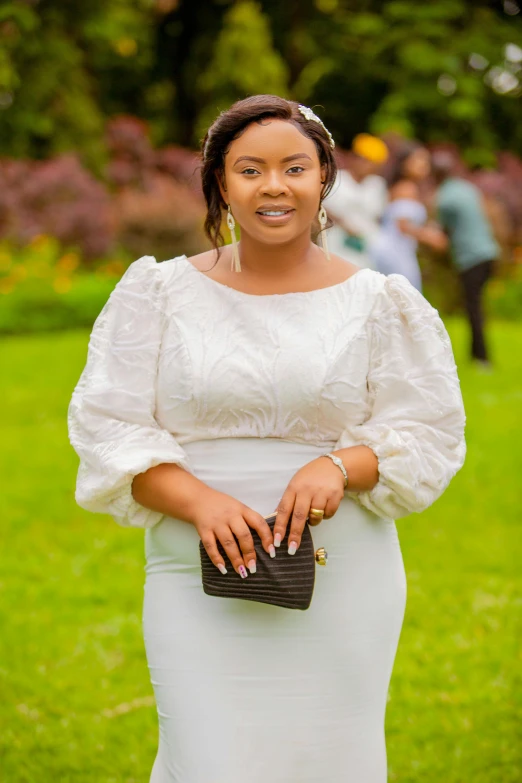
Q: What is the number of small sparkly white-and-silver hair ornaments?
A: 1